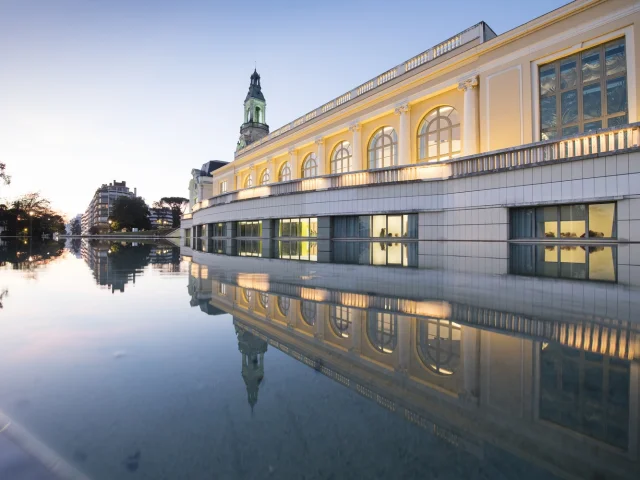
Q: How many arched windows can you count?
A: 7